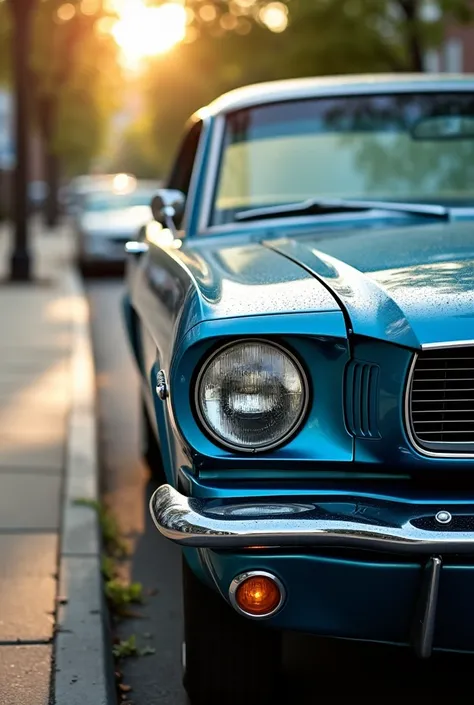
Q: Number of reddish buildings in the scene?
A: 1